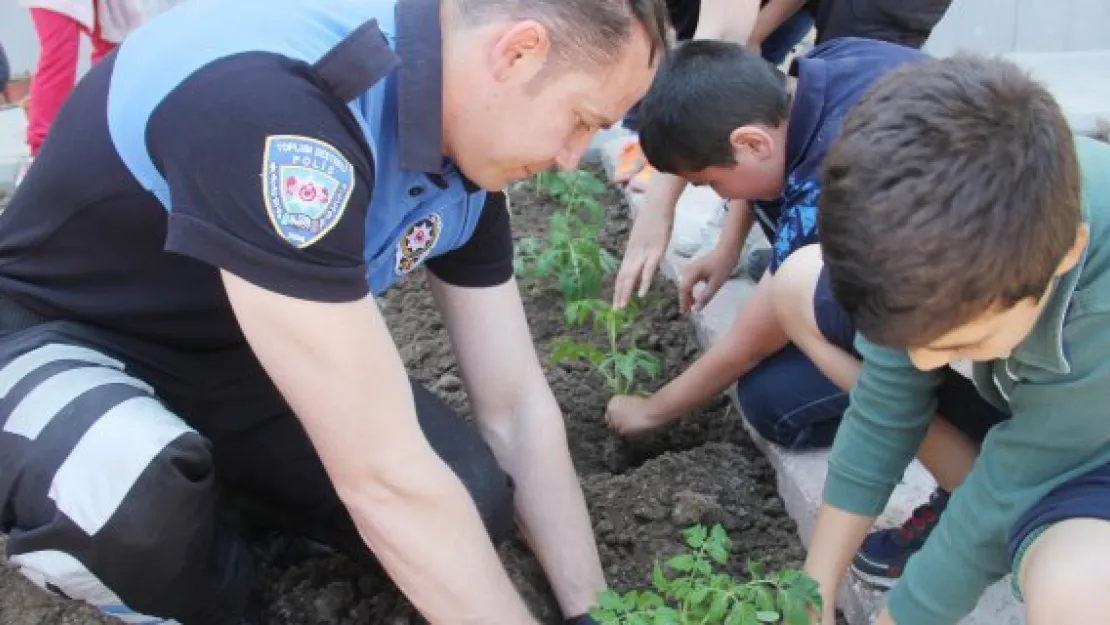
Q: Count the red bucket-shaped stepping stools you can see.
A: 0